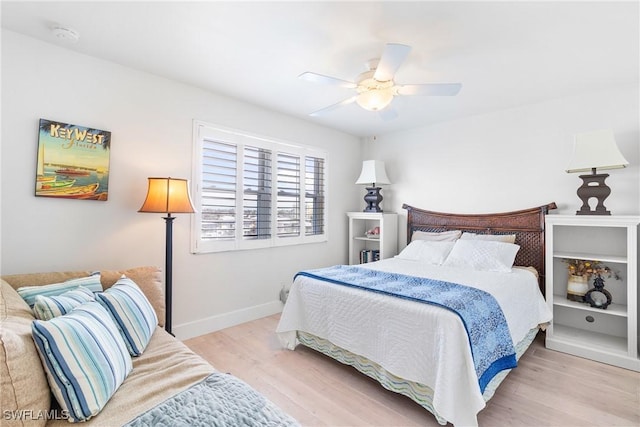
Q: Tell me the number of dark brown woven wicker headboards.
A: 1